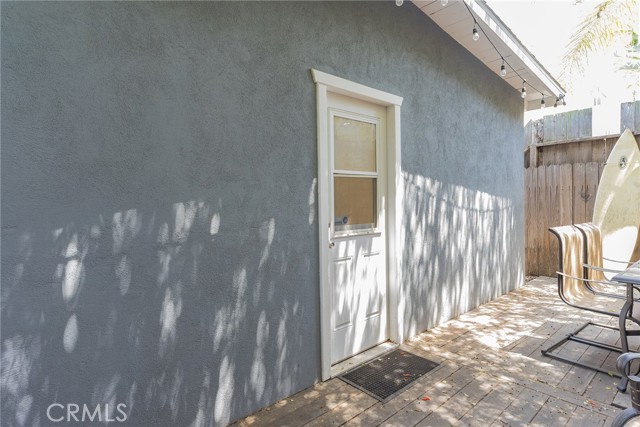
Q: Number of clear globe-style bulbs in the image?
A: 8